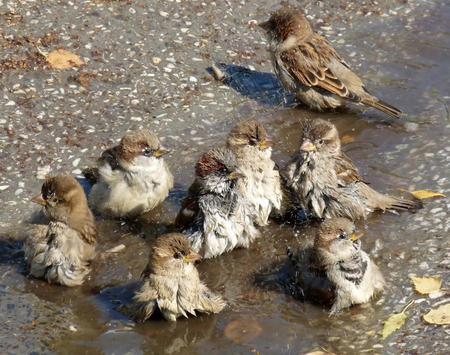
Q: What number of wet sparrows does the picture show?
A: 7